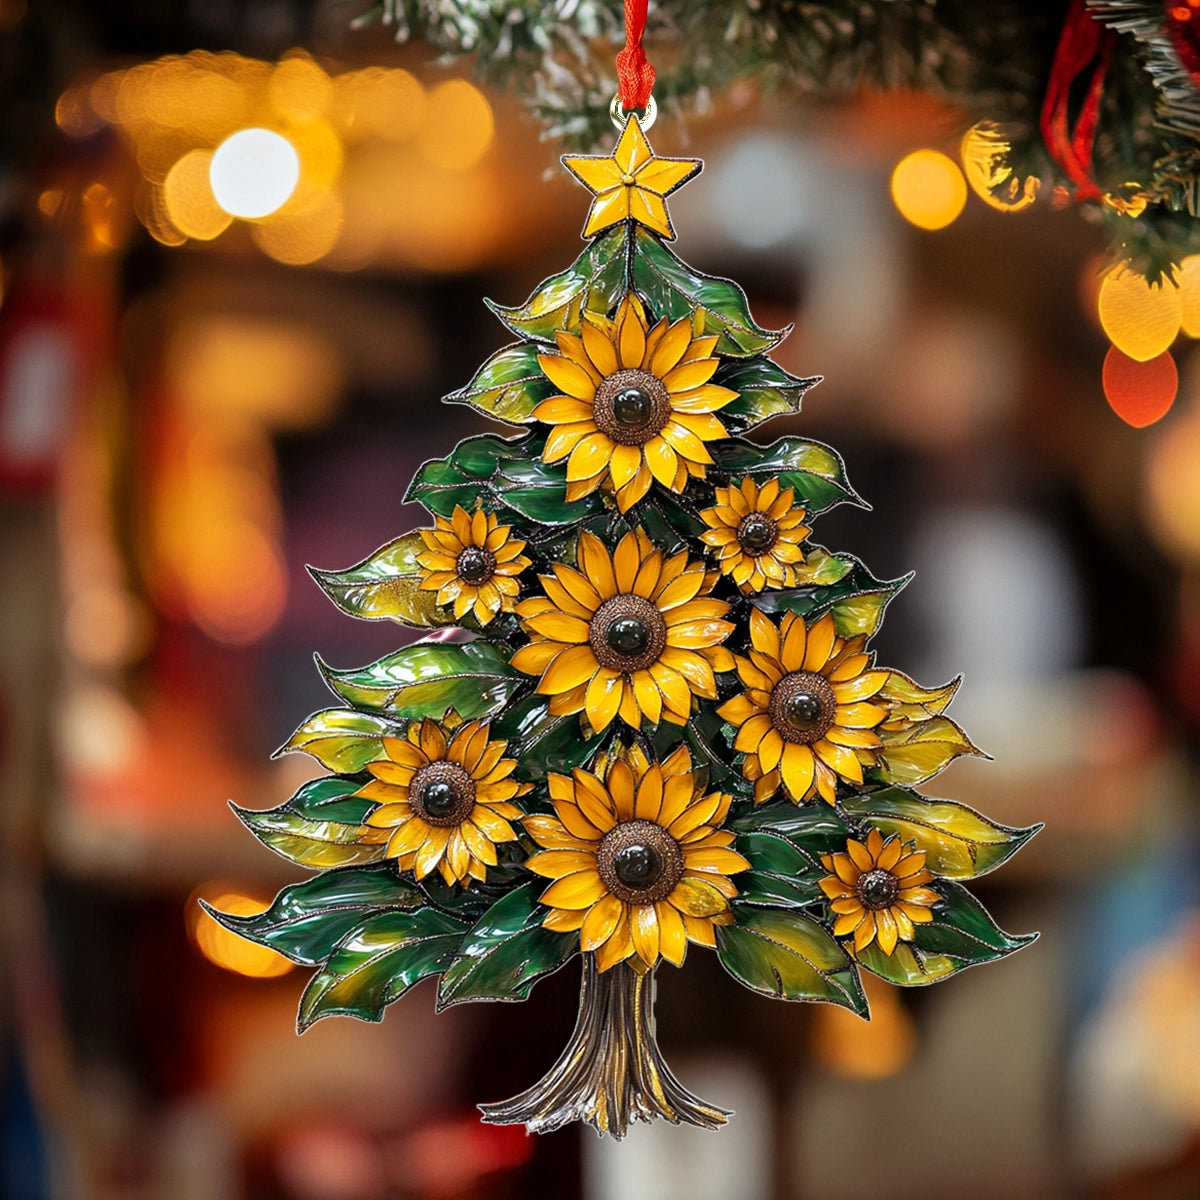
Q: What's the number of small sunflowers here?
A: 3